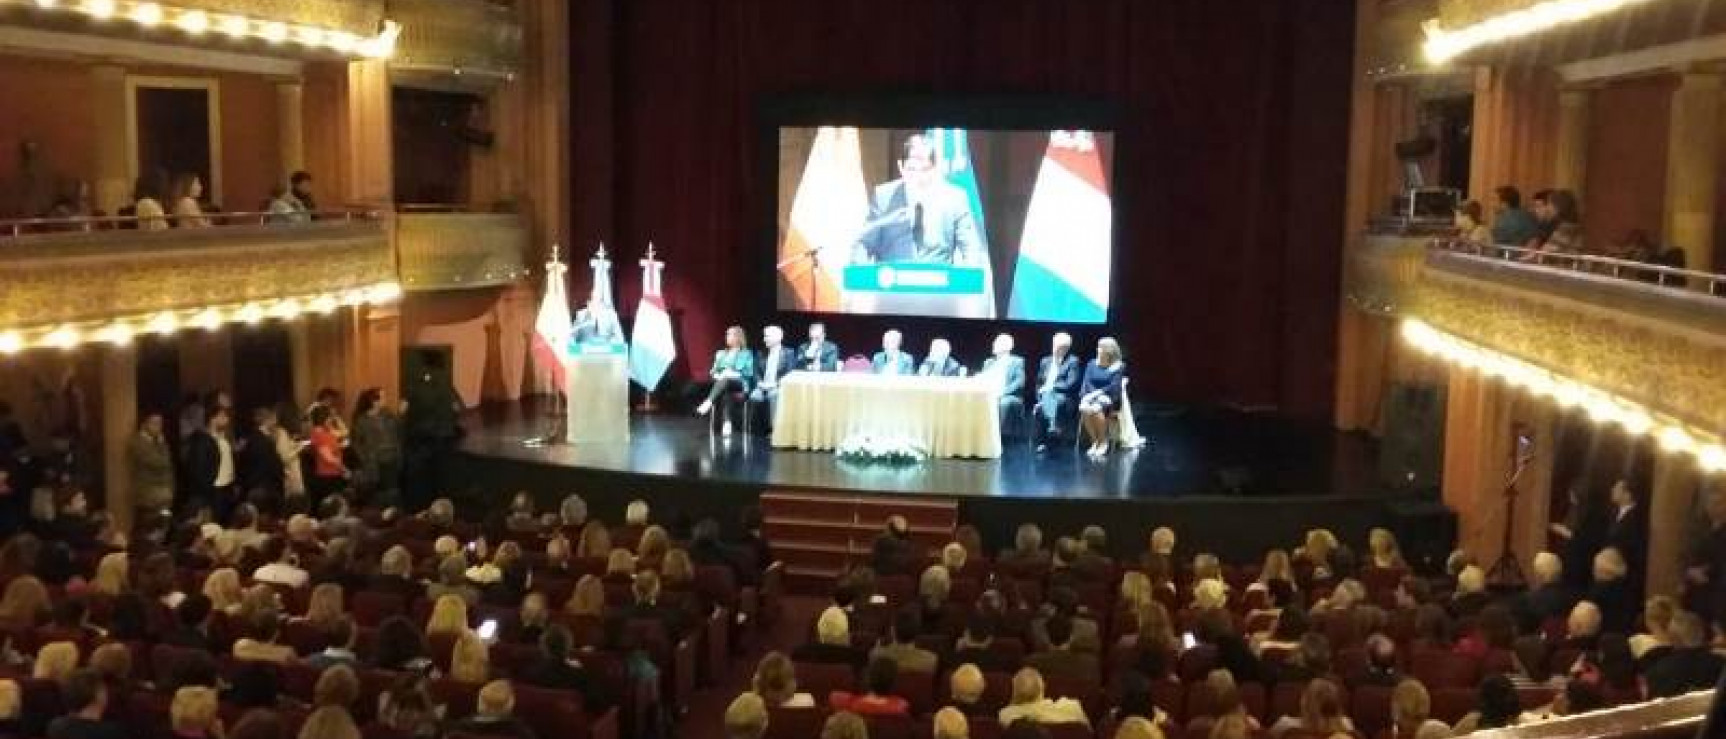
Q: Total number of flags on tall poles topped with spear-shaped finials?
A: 3